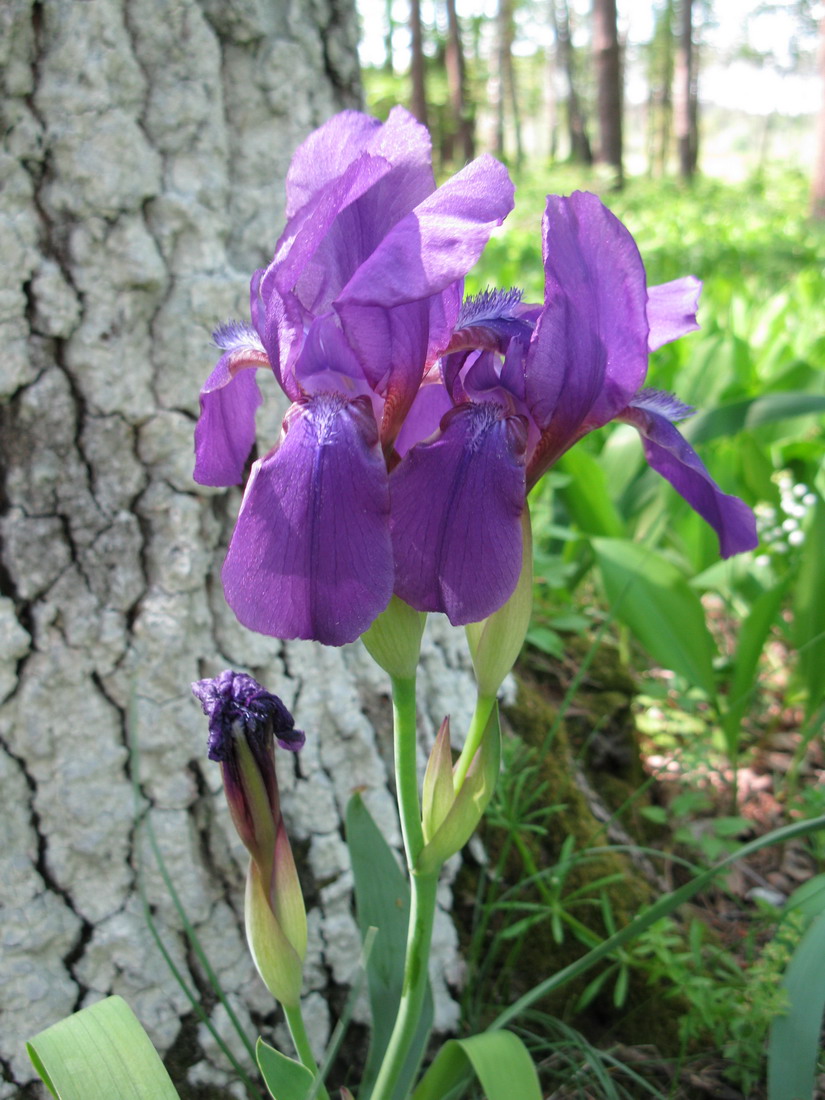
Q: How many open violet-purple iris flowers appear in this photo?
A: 2